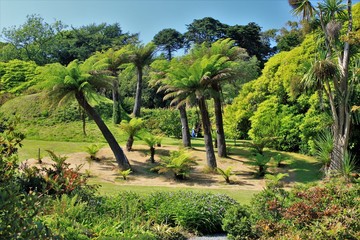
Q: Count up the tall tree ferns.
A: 6